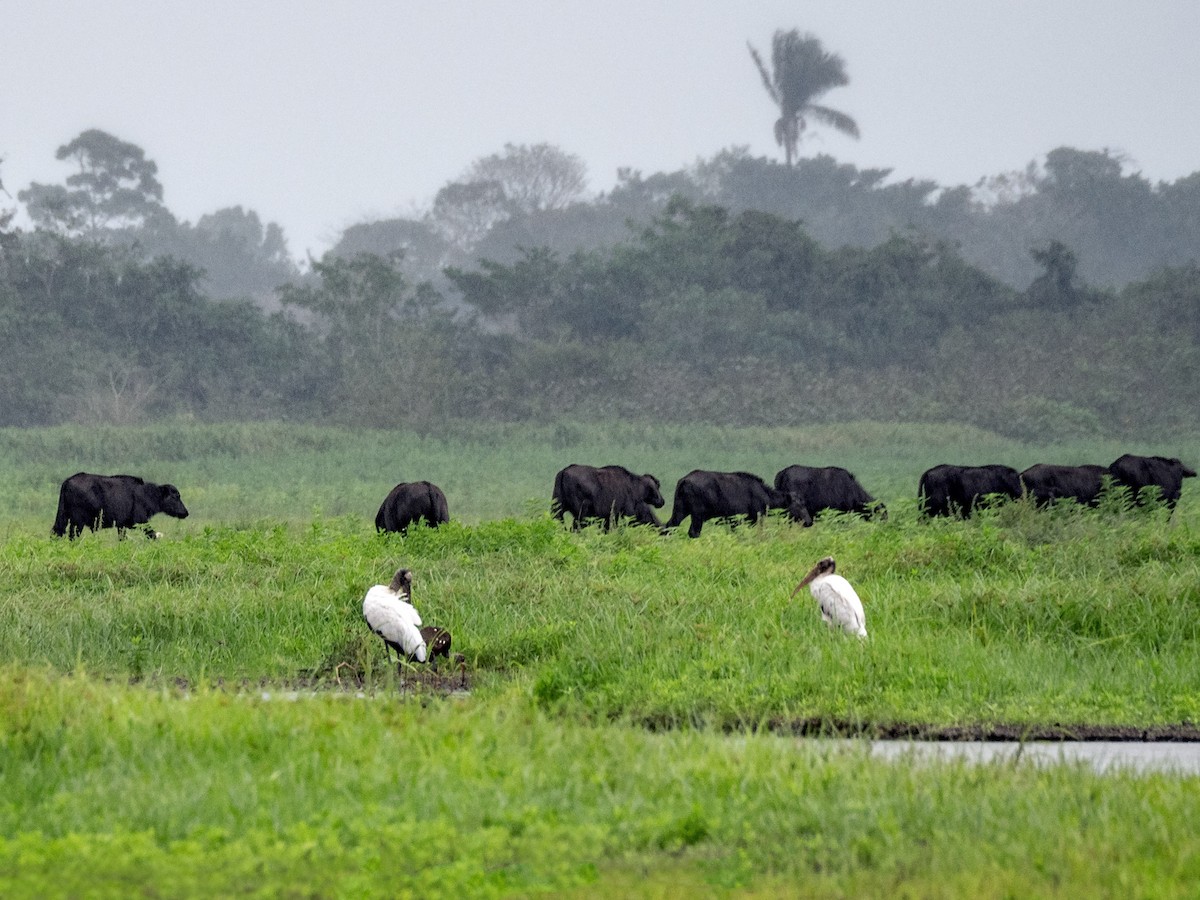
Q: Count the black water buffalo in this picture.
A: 8